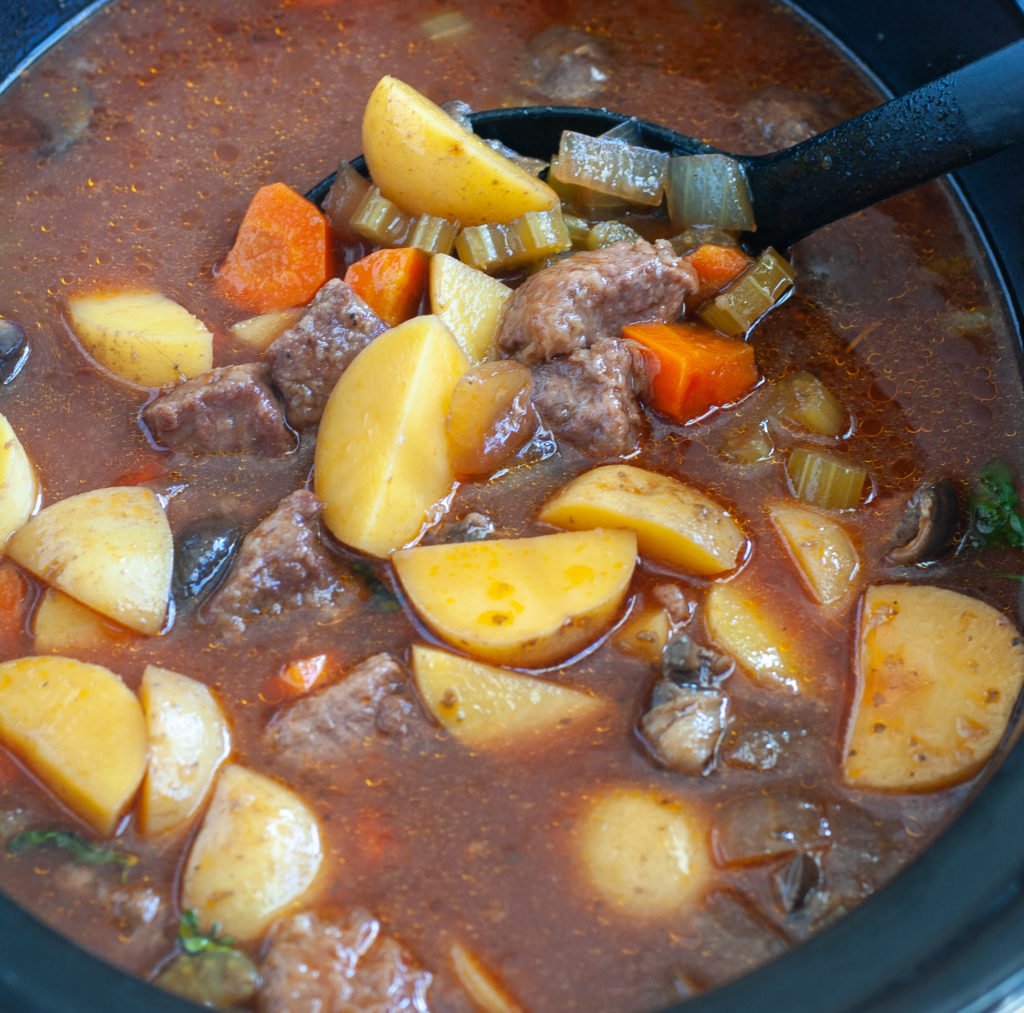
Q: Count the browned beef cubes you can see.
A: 7